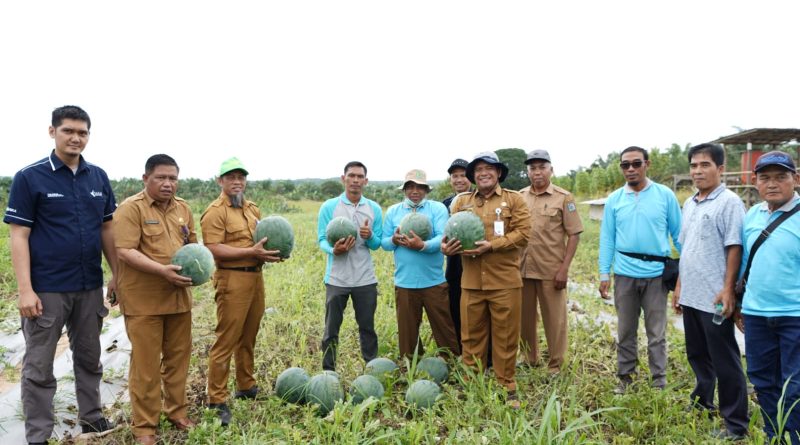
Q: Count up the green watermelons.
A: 12